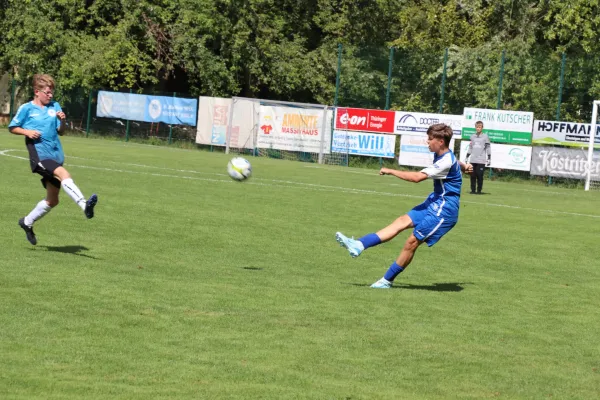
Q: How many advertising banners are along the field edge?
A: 11